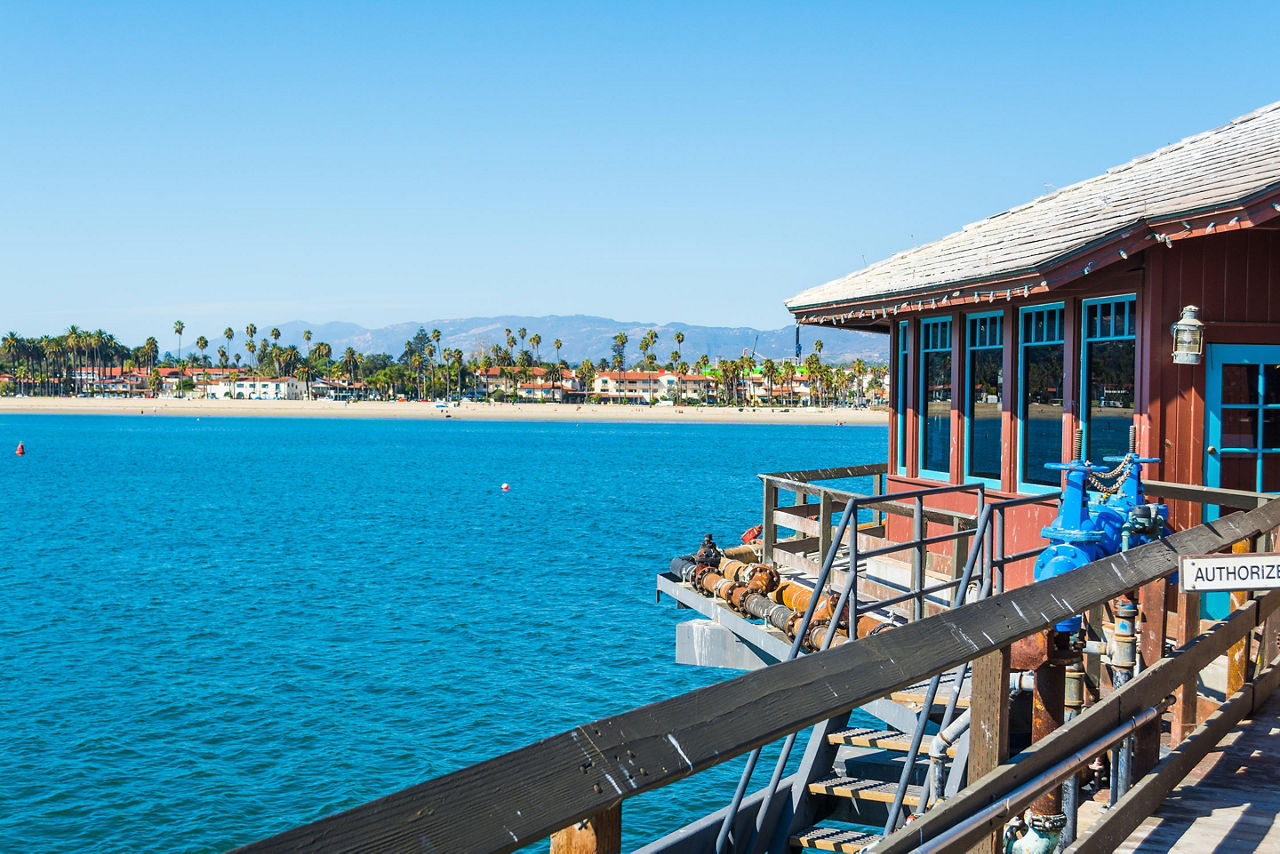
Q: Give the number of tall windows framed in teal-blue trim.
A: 5